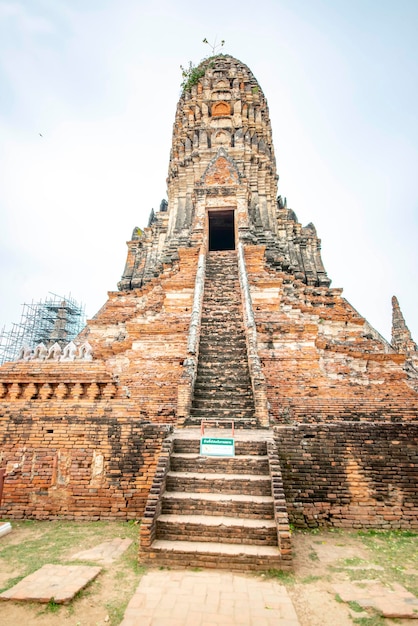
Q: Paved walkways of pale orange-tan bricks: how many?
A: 1